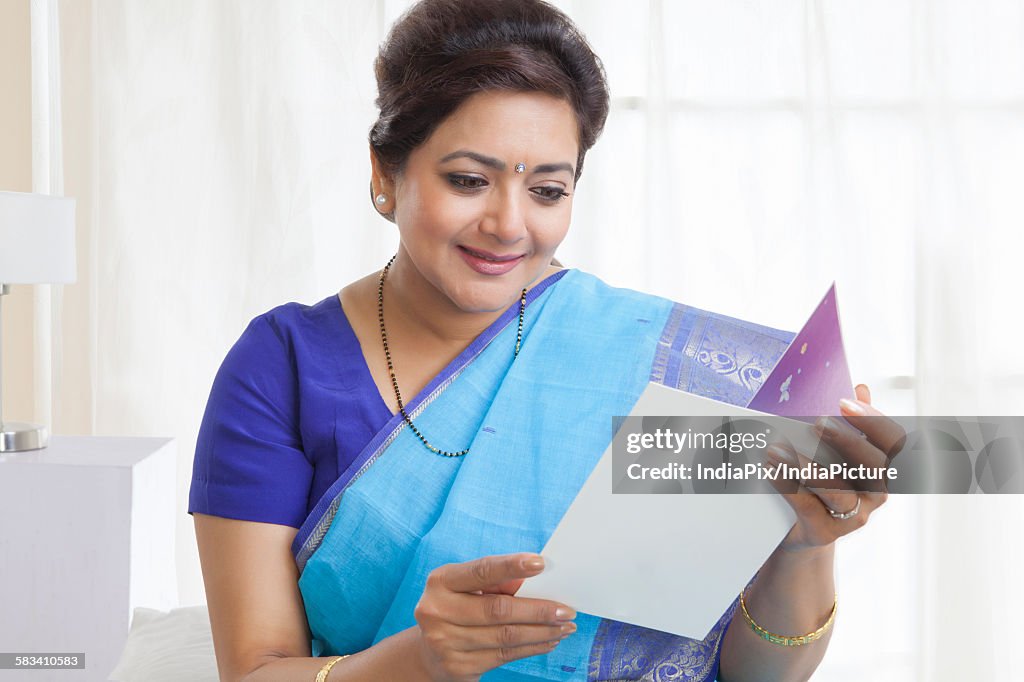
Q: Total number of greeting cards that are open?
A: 1